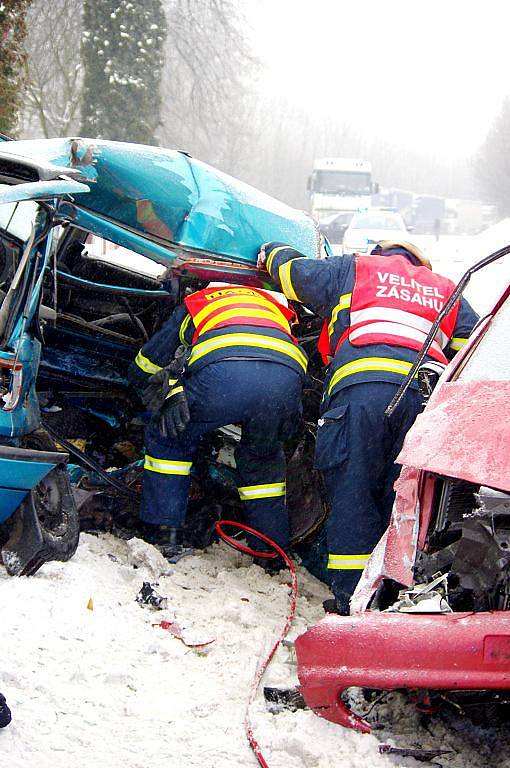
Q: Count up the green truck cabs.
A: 0